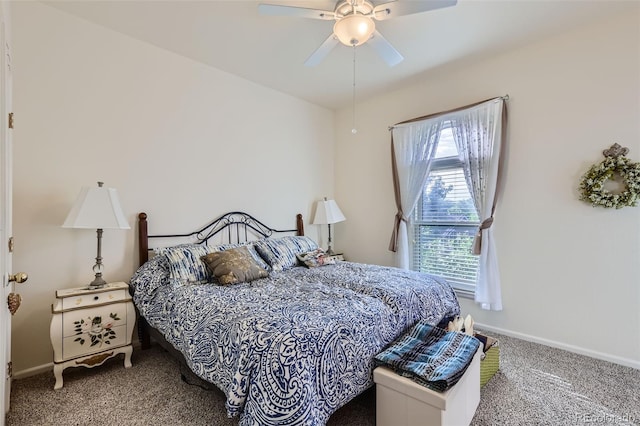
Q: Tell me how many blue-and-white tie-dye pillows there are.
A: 2